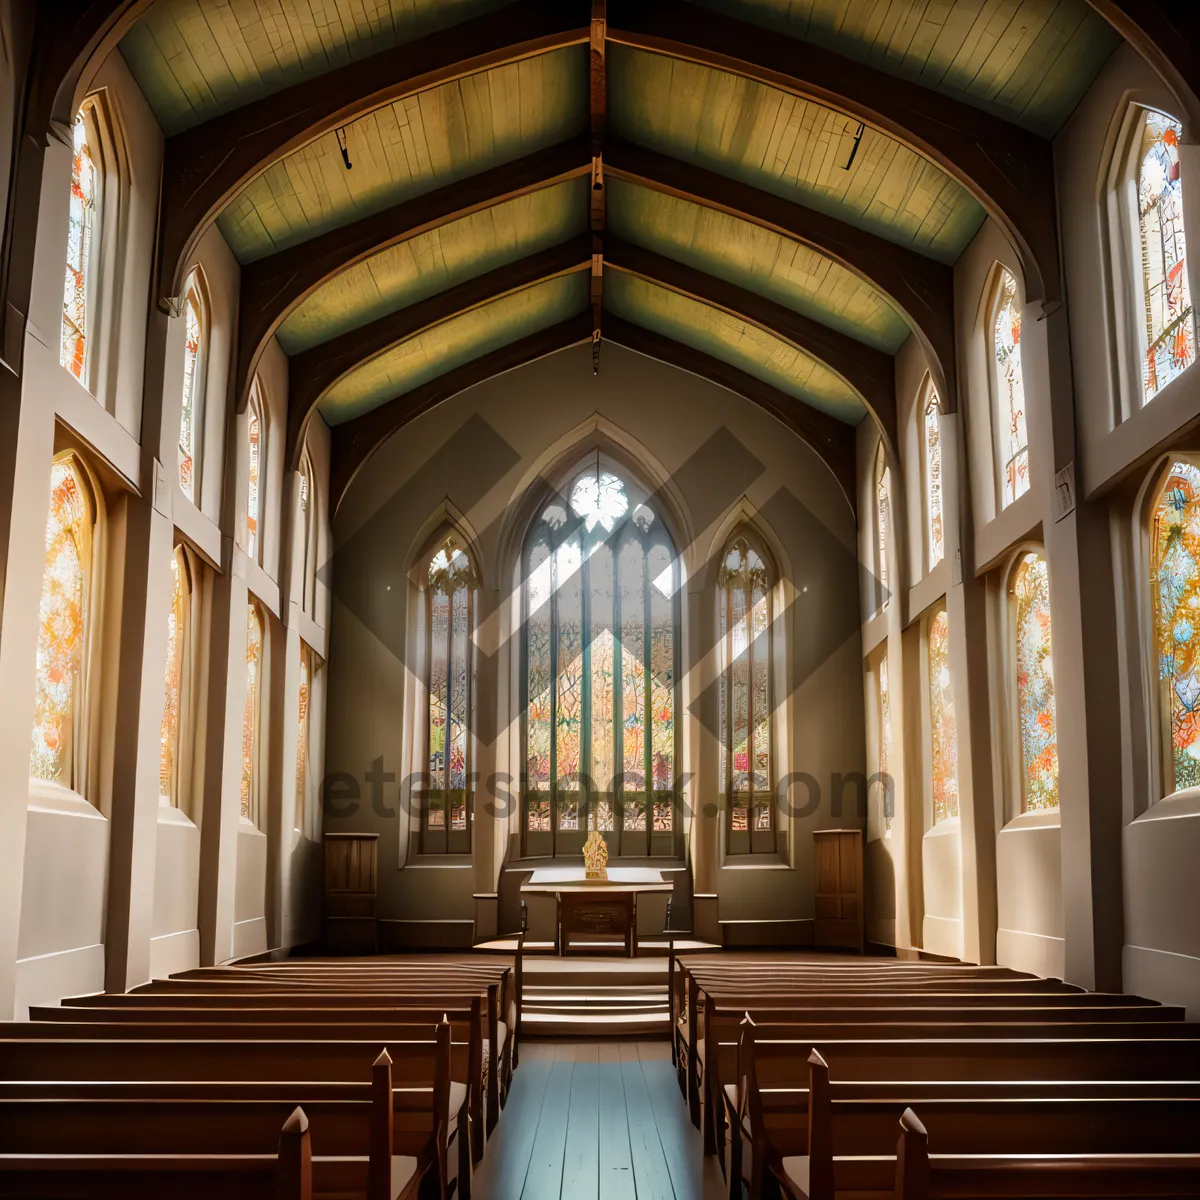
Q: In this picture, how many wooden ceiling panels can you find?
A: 8